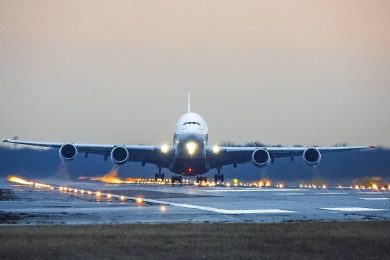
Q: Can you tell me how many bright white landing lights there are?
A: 3